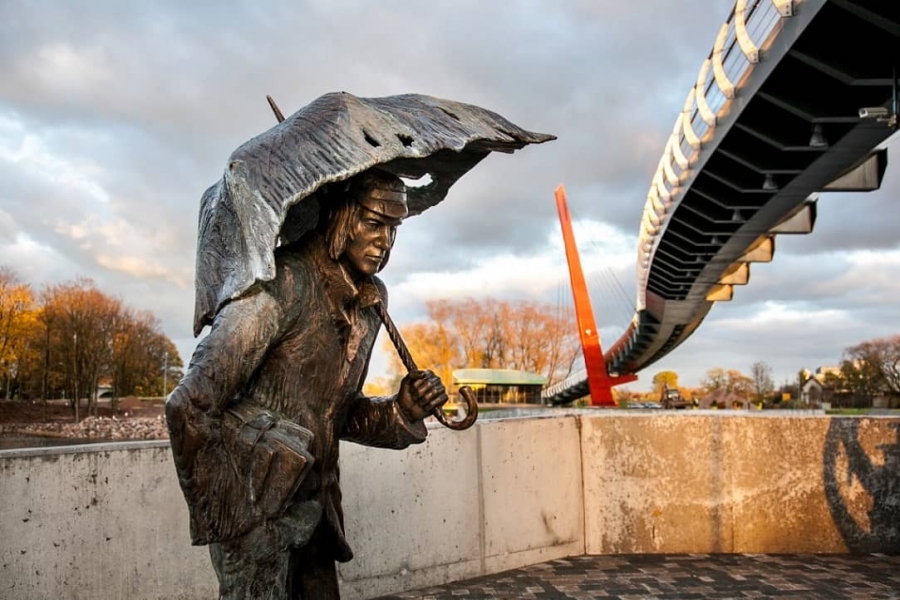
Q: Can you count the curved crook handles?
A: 1